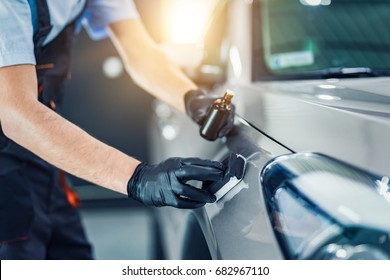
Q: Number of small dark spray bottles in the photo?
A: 1